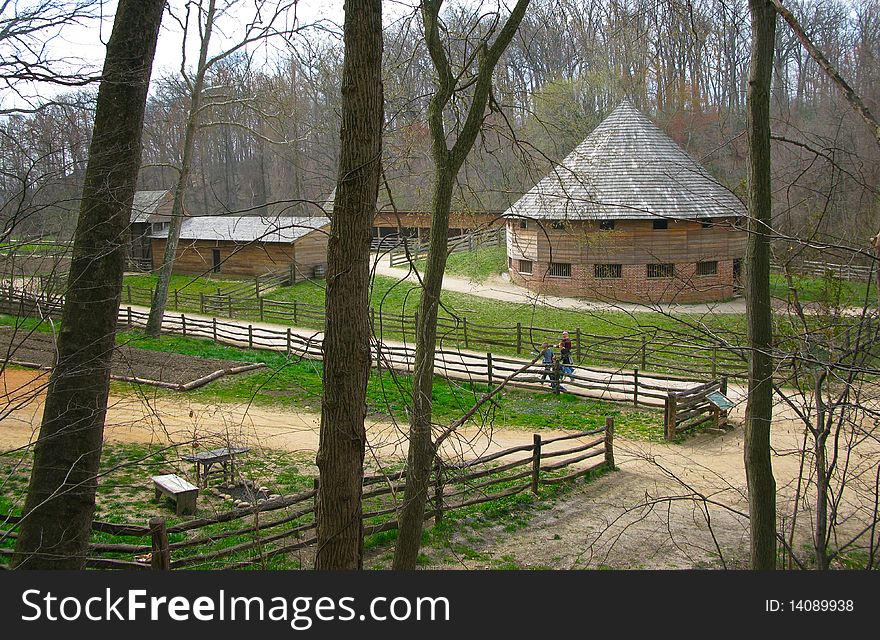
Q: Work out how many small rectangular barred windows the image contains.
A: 5